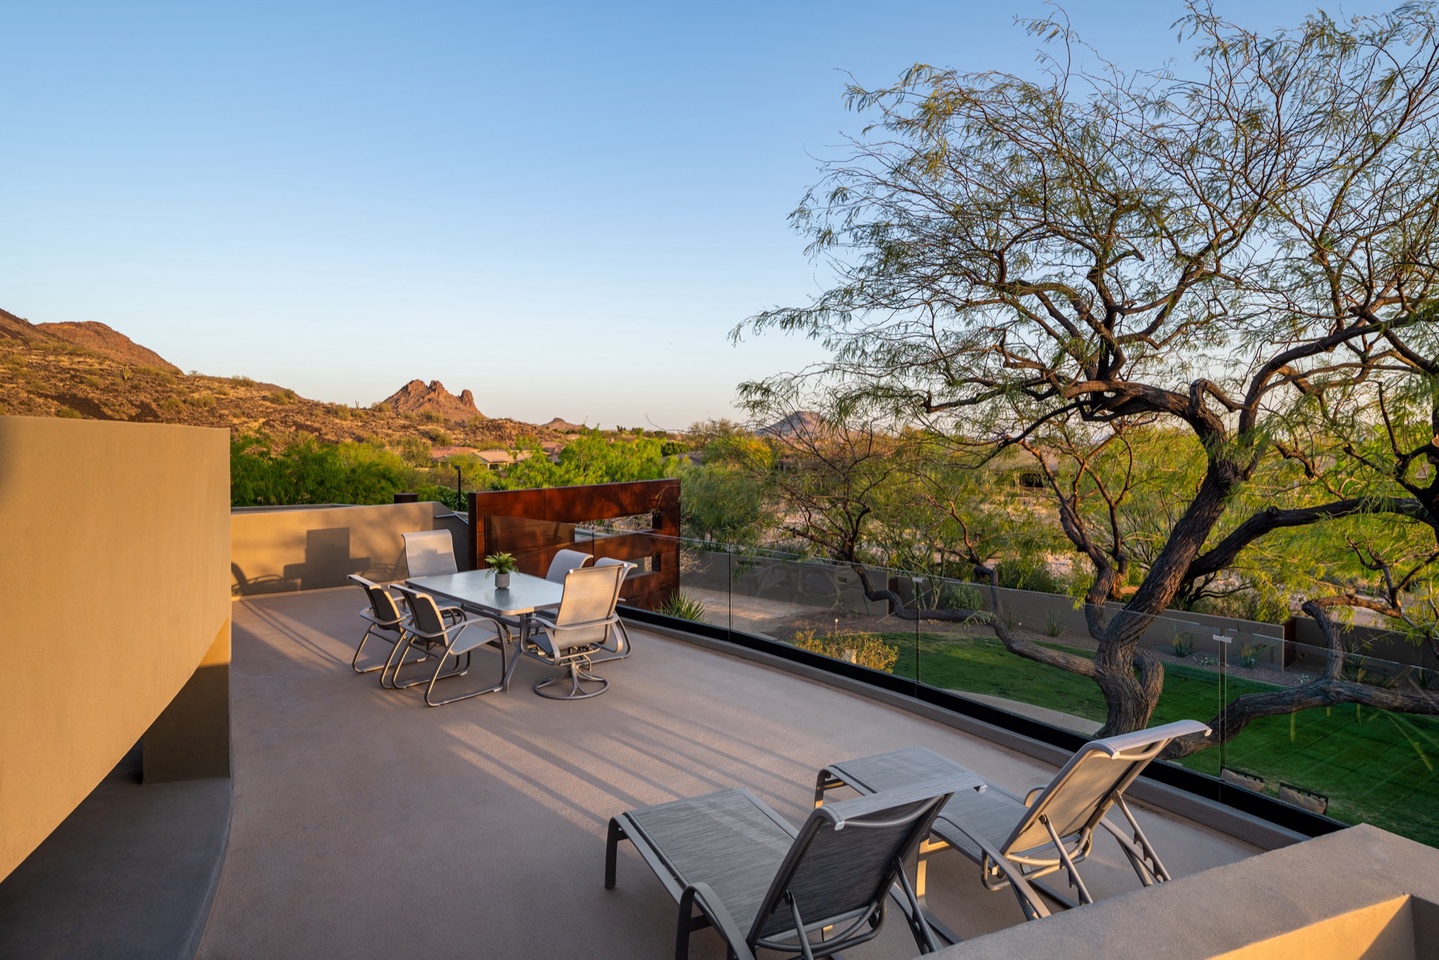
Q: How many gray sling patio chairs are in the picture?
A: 8